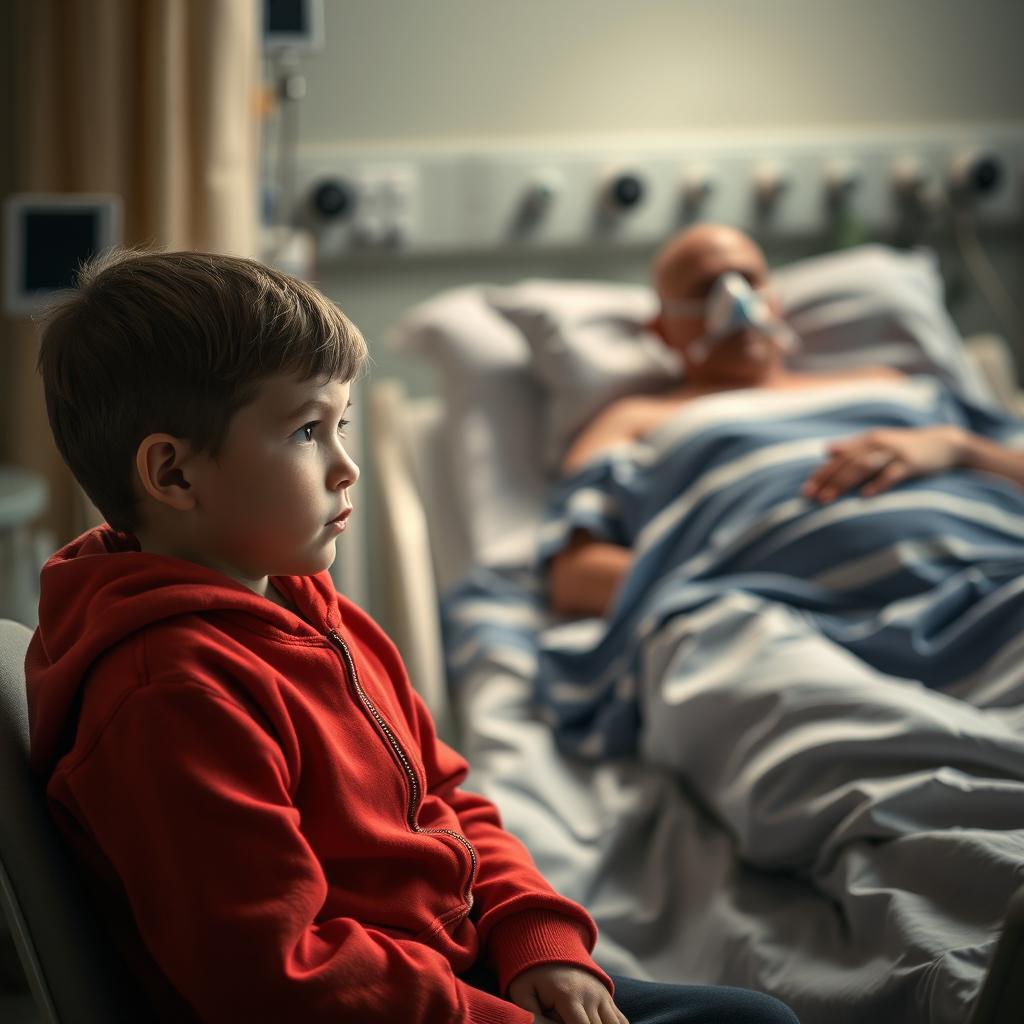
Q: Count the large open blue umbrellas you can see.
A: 0